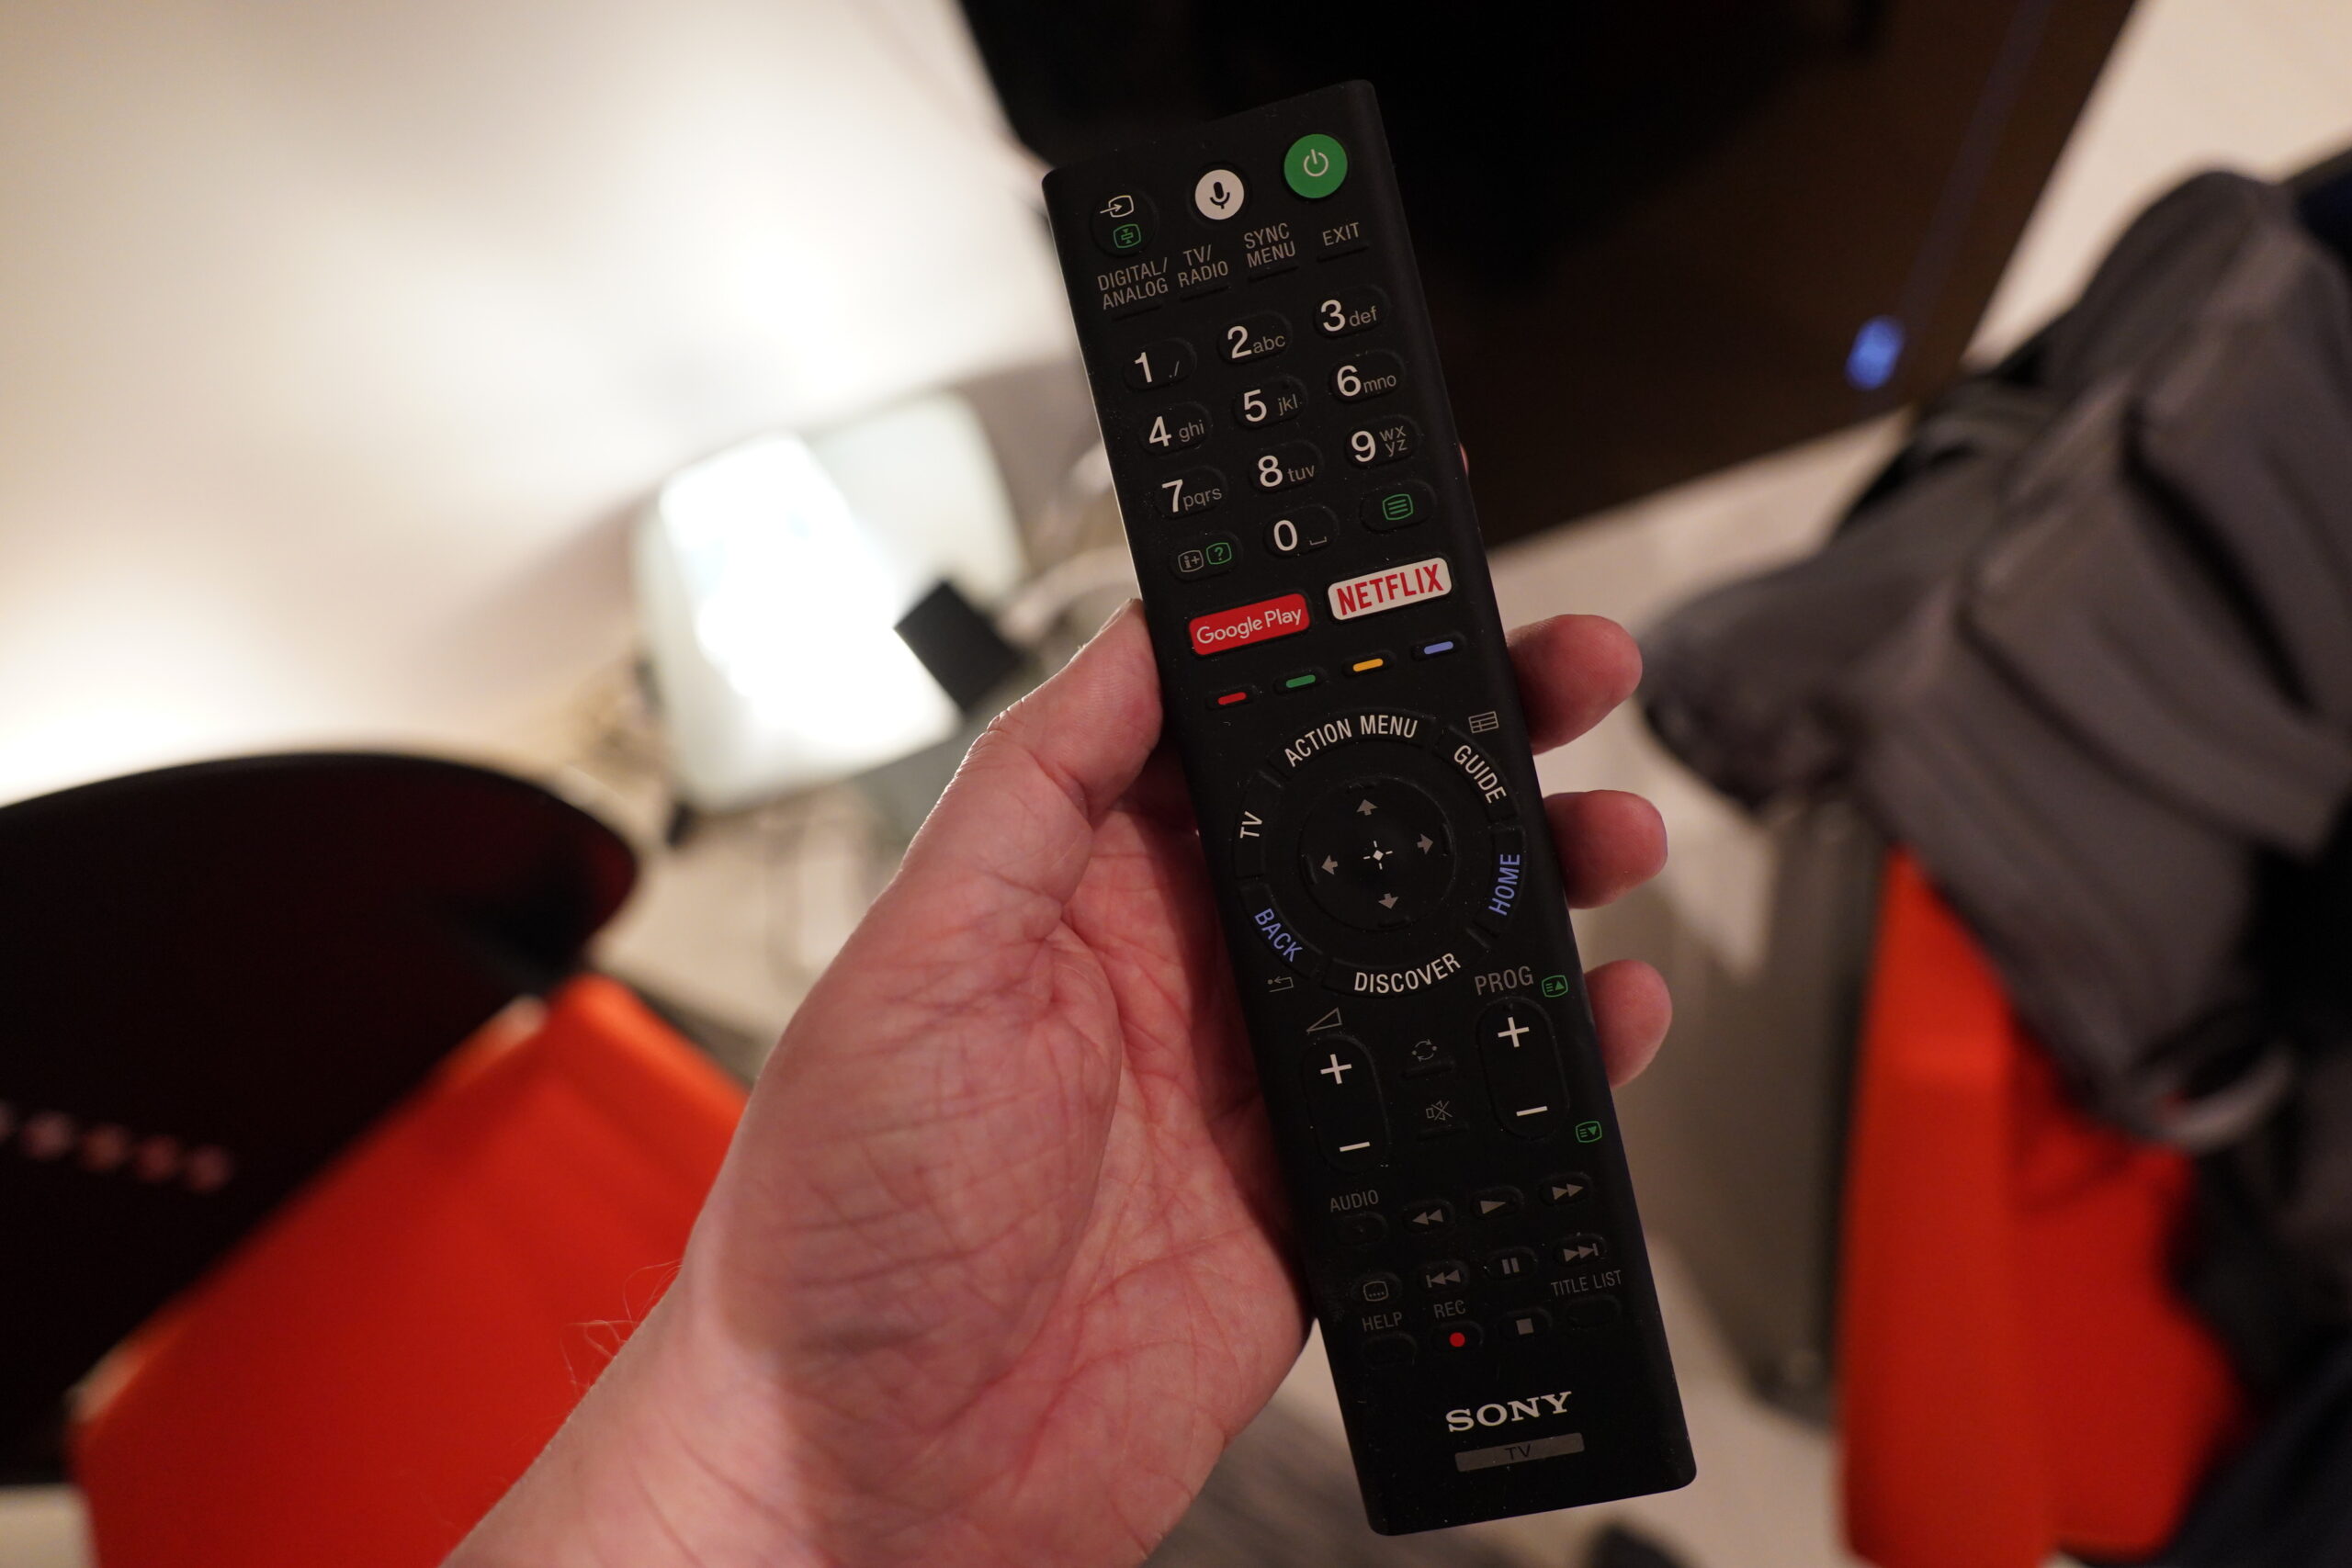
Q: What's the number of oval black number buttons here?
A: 10